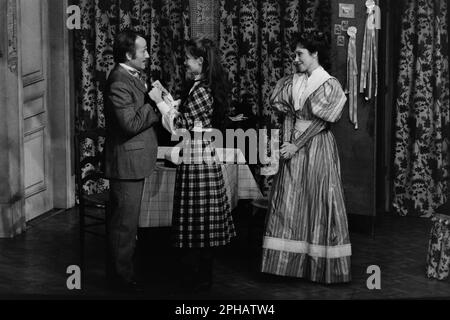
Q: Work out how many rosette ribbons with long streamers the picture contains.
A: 2